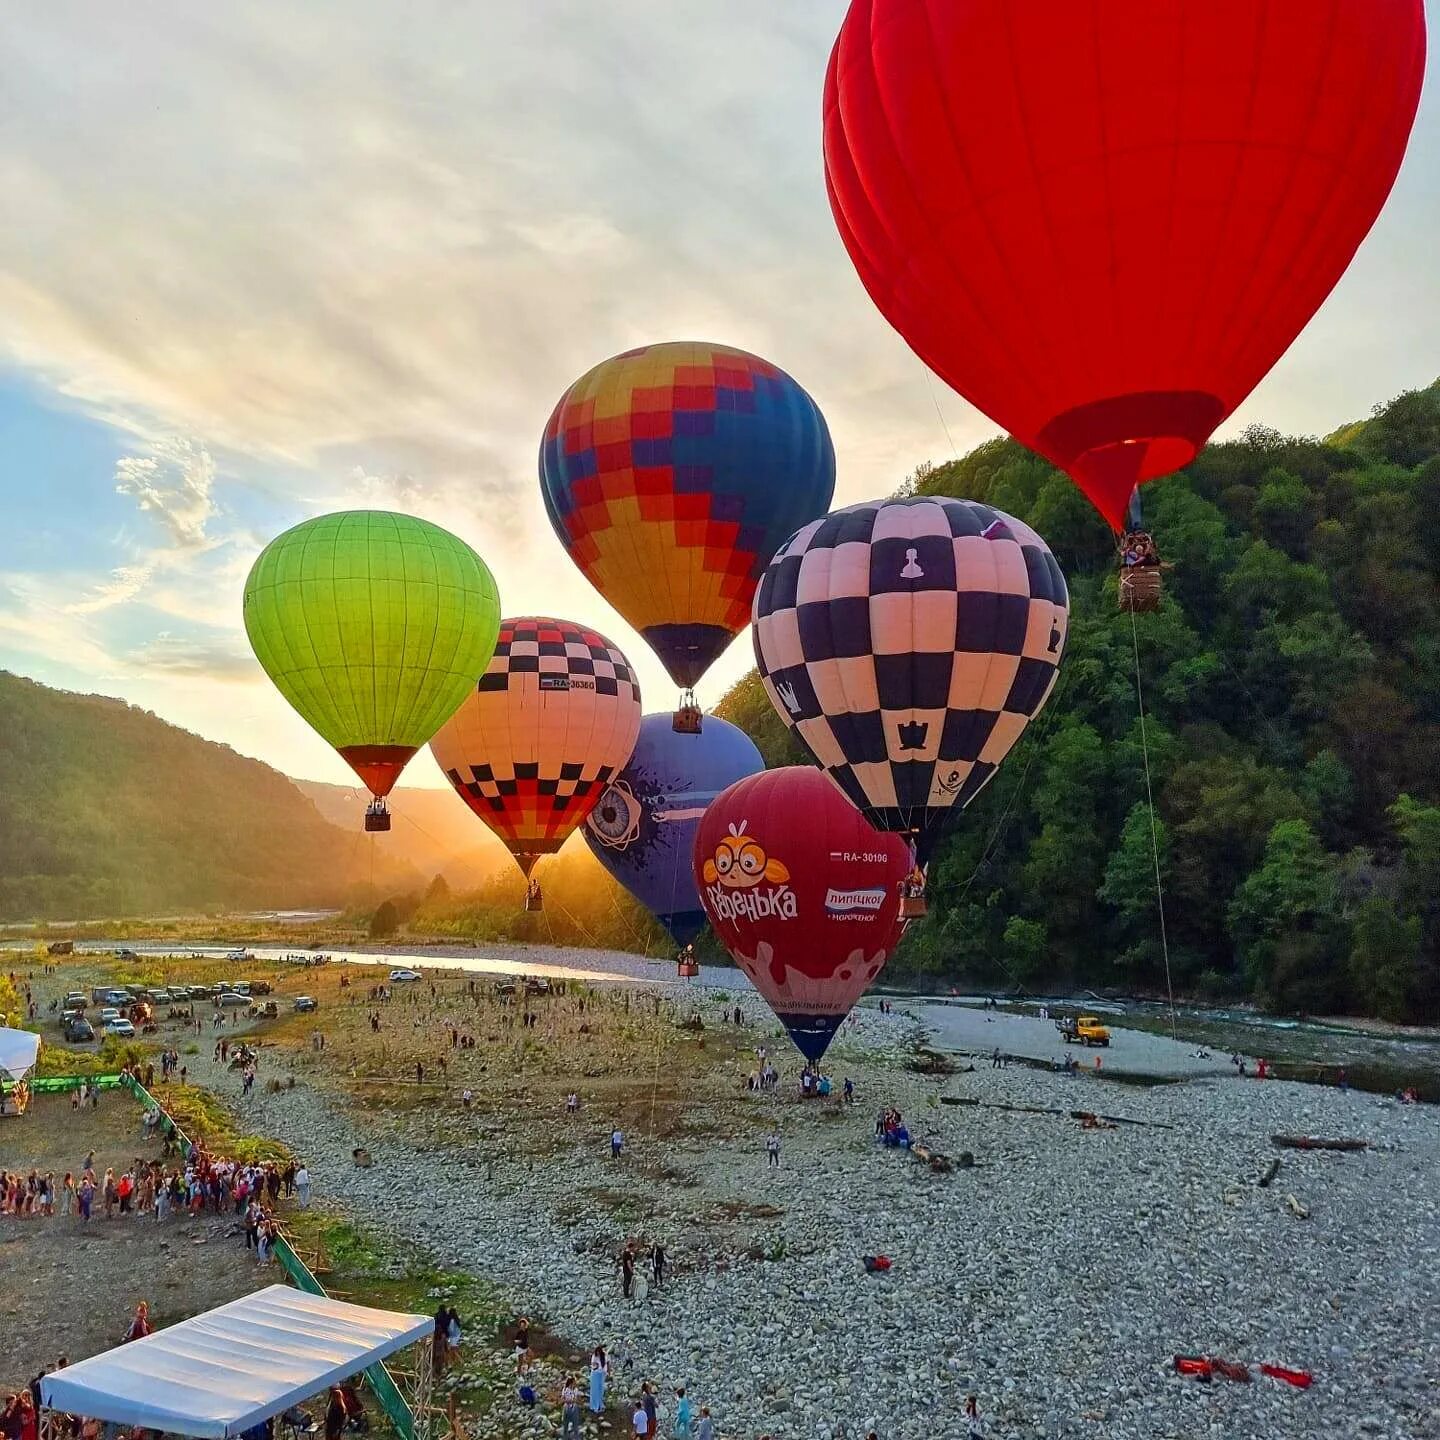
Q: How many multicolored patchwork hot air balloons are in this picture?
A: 1